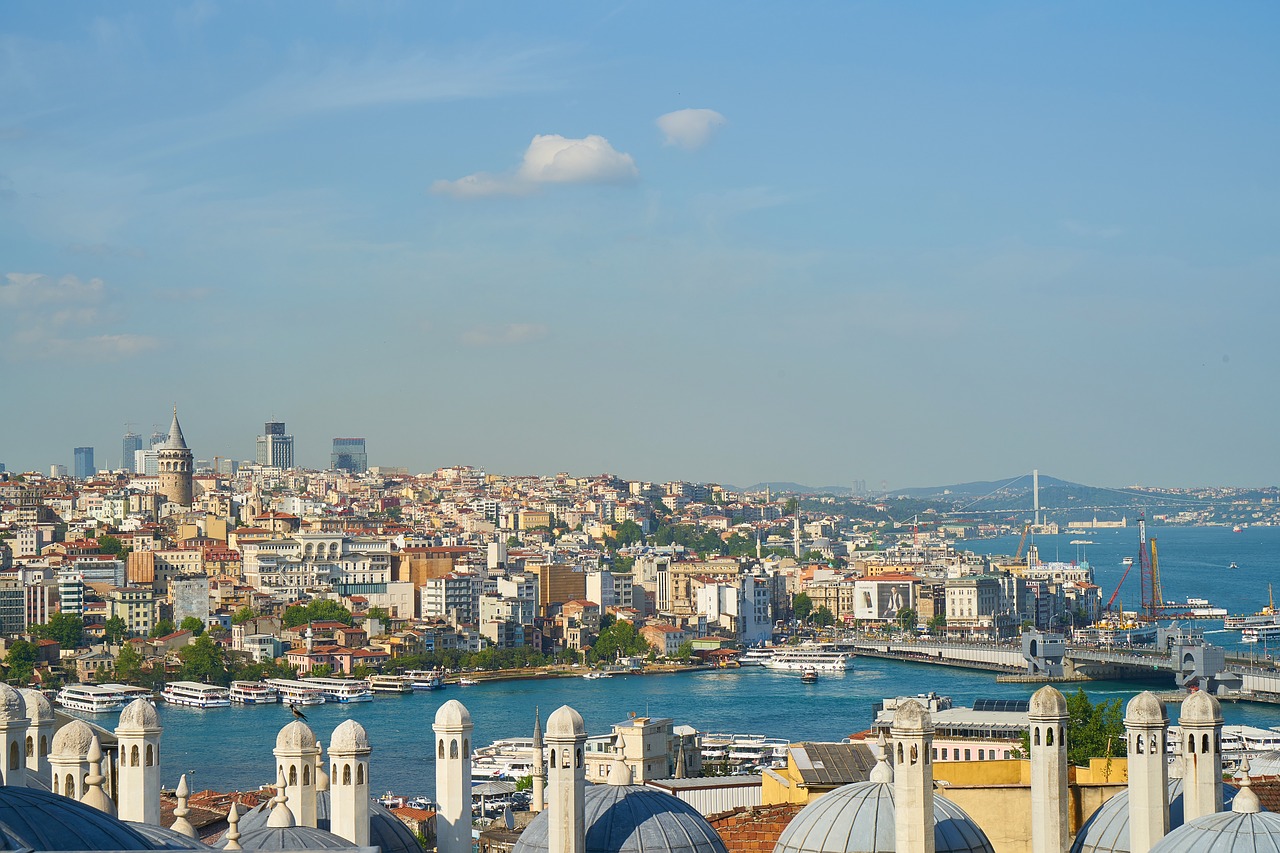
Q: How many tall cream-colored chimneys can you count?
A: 12